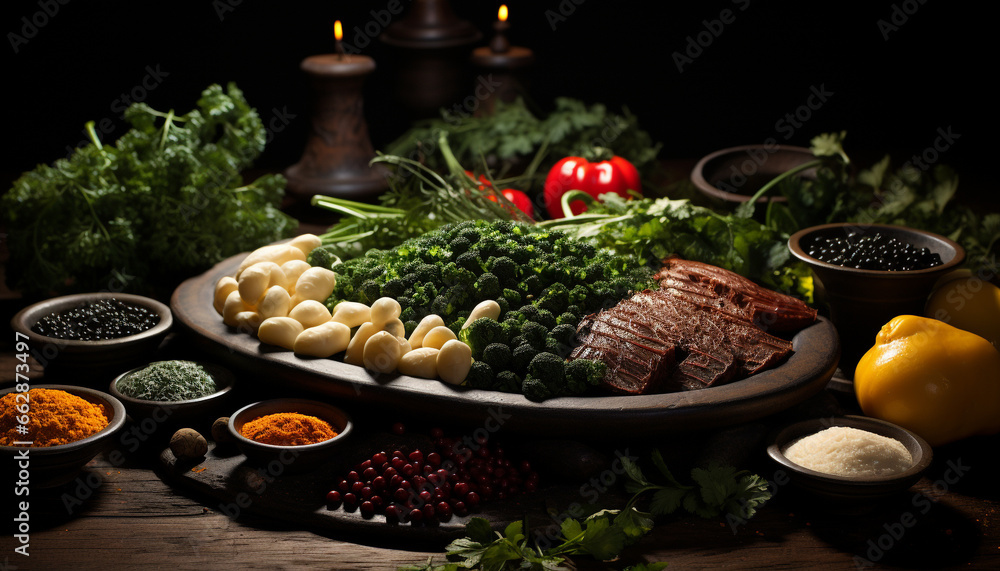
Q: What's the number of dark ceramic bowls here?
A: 7